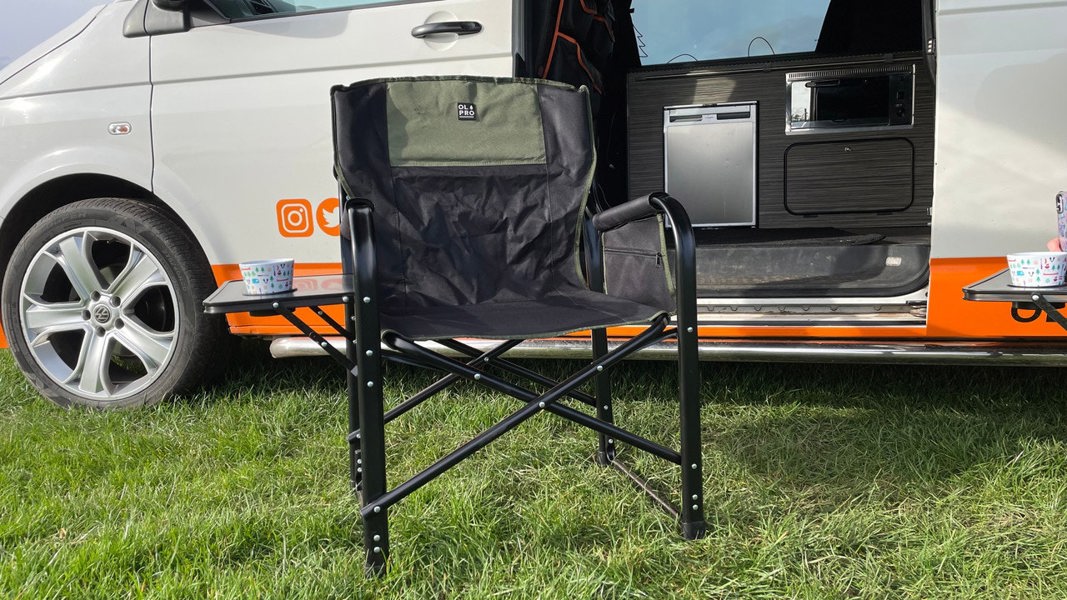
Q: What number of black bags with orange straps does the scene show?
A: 1